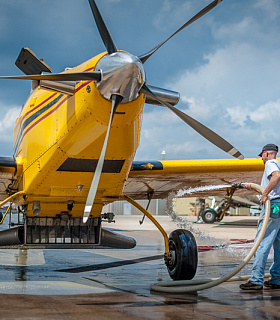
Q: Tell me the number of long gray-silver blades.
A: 5